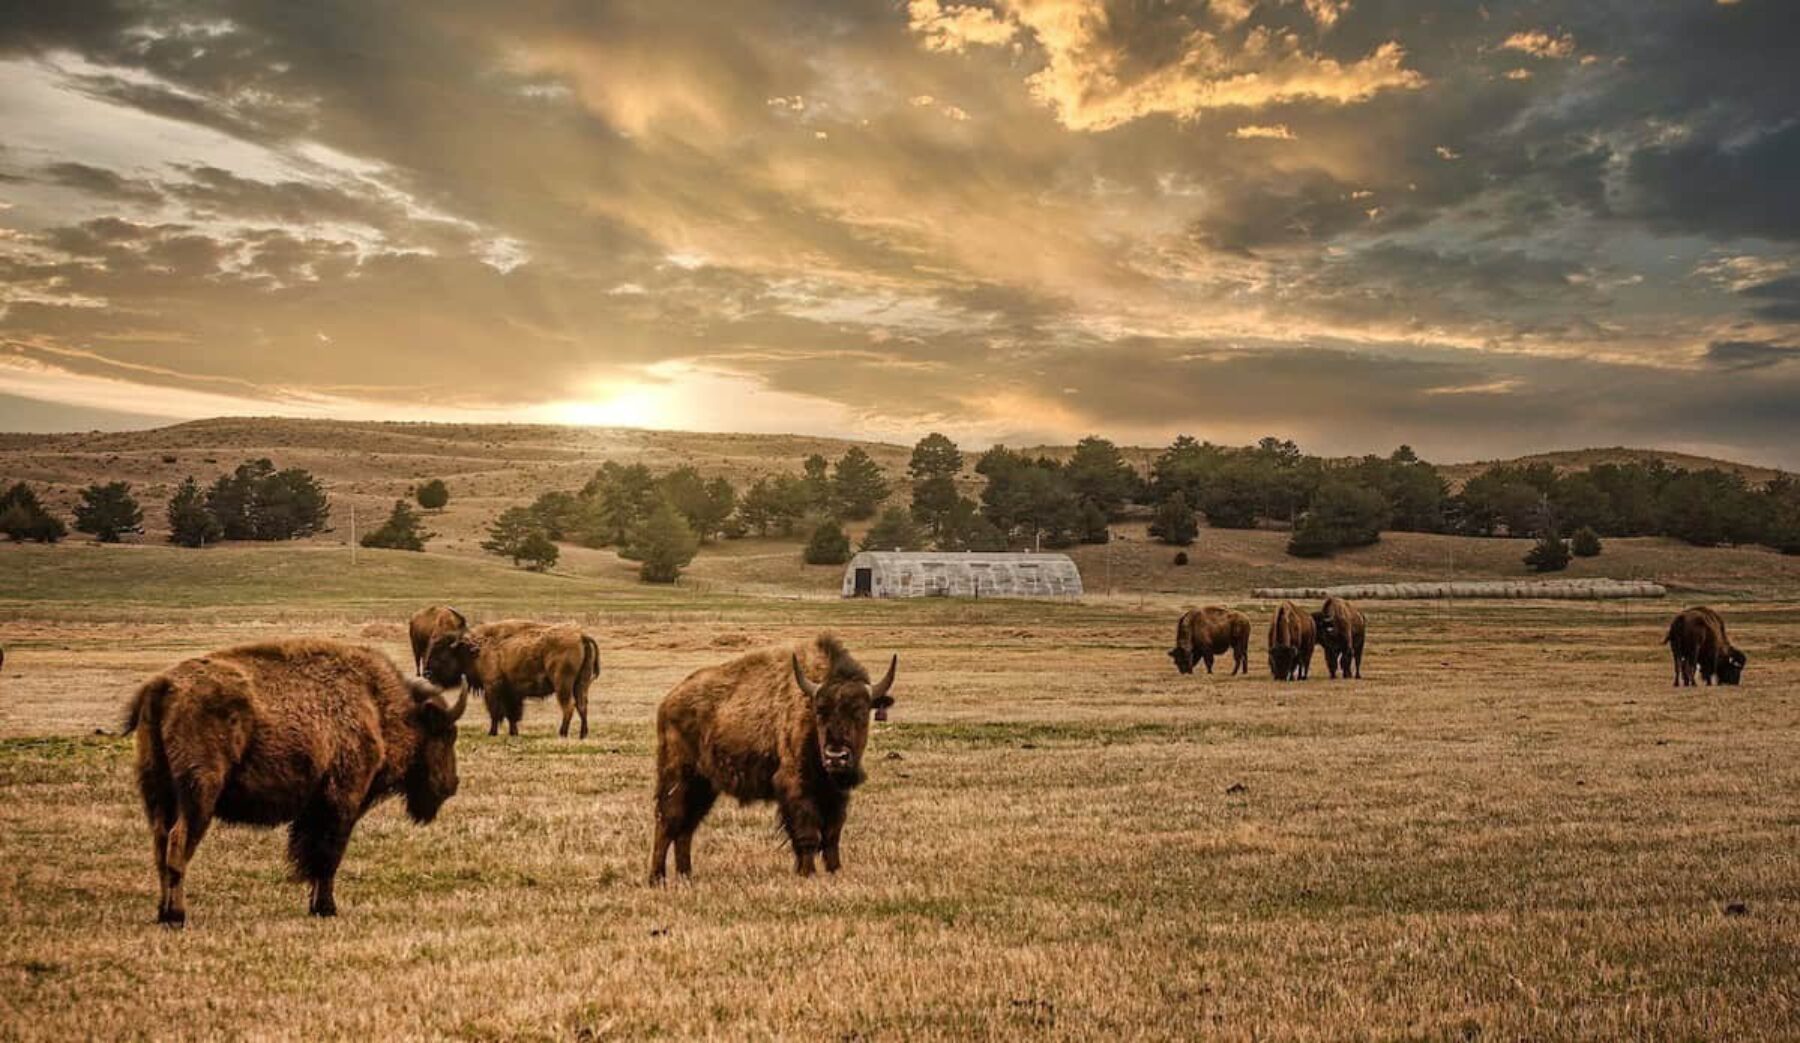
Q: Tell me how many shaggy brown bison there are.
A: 8